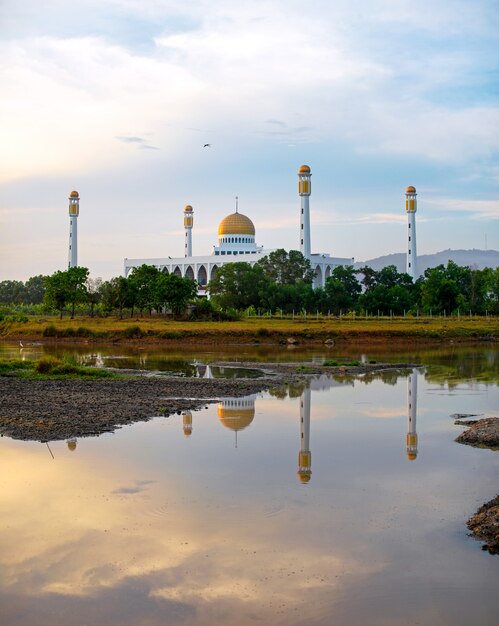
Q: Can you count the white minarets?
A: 4